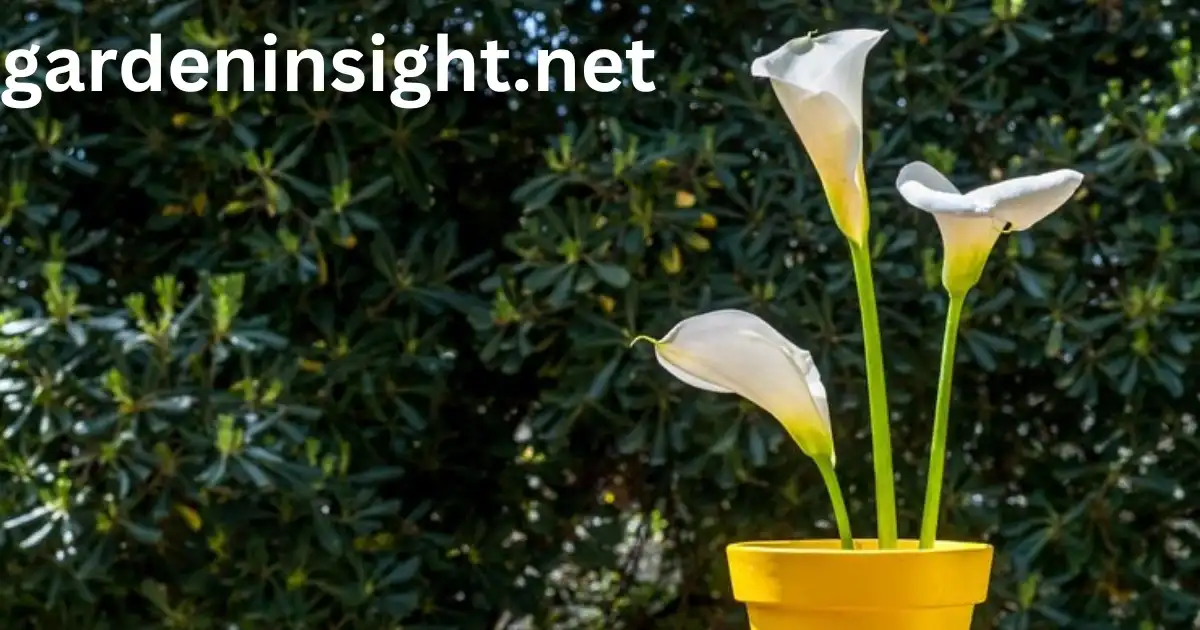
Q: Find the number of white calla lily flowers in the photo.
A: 3